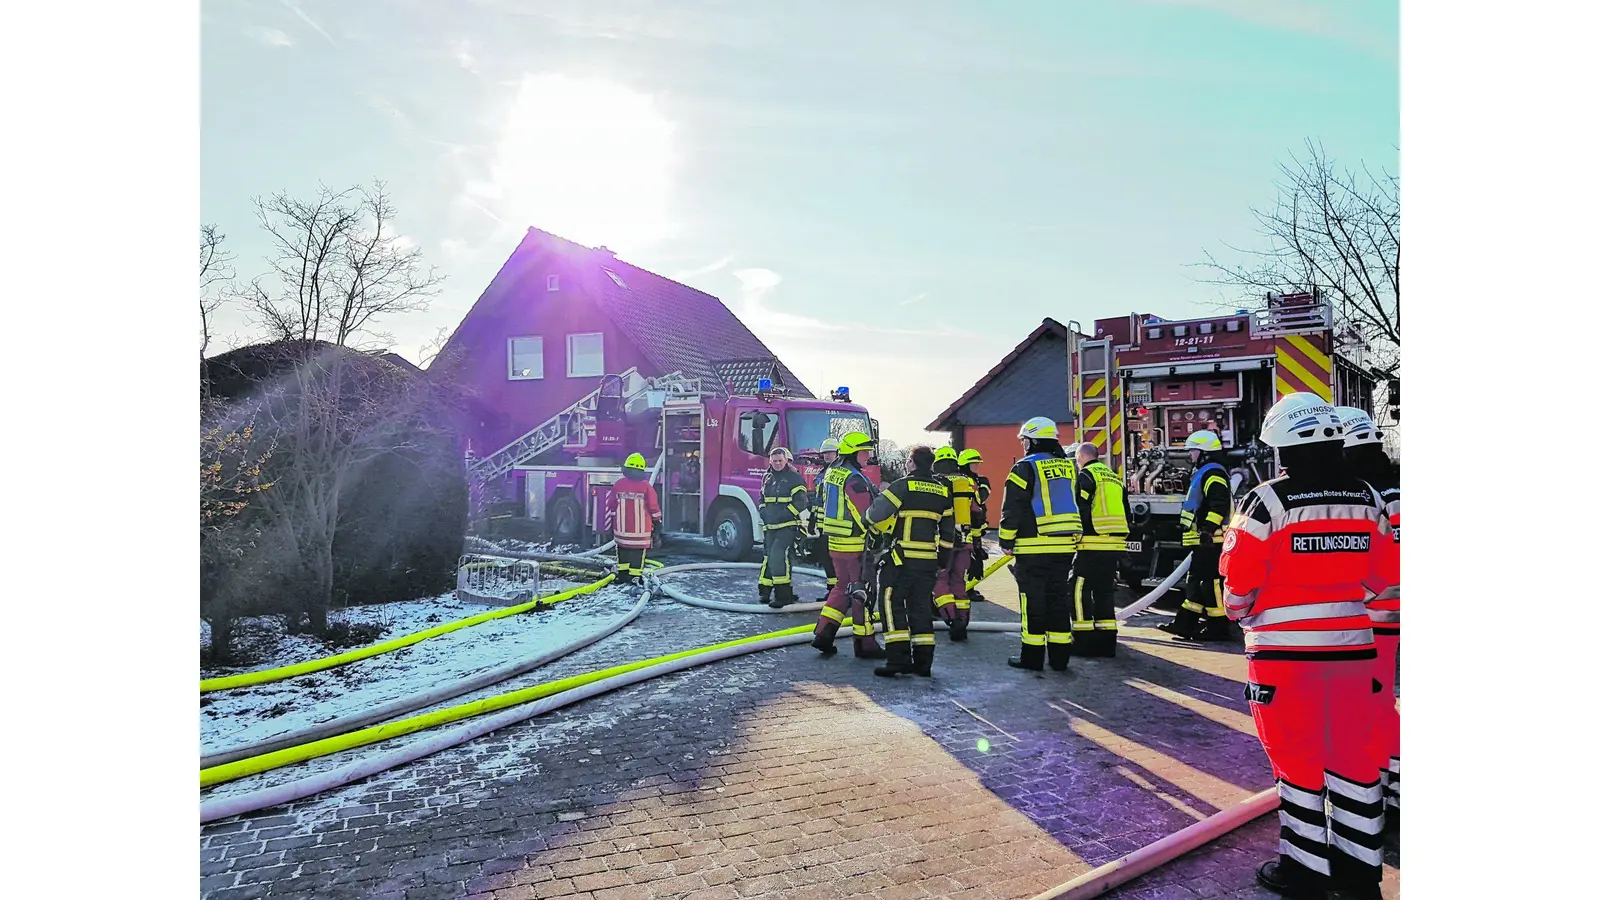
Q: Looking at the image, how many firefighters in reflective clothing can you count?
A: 10